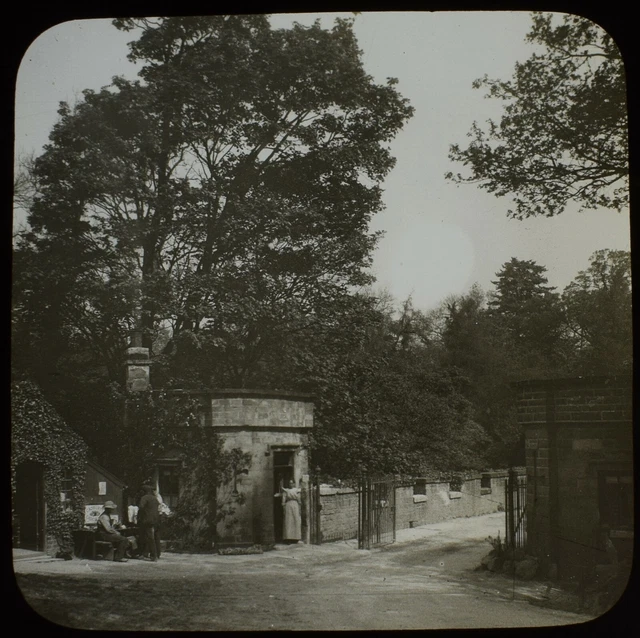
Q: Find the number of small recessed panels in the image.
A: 3